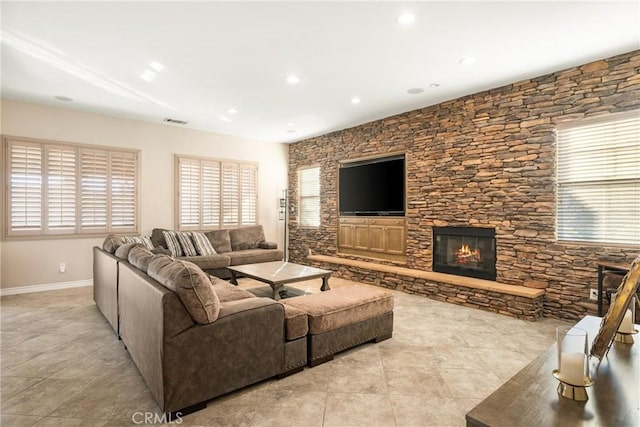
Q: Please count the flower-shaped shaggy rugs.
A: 0